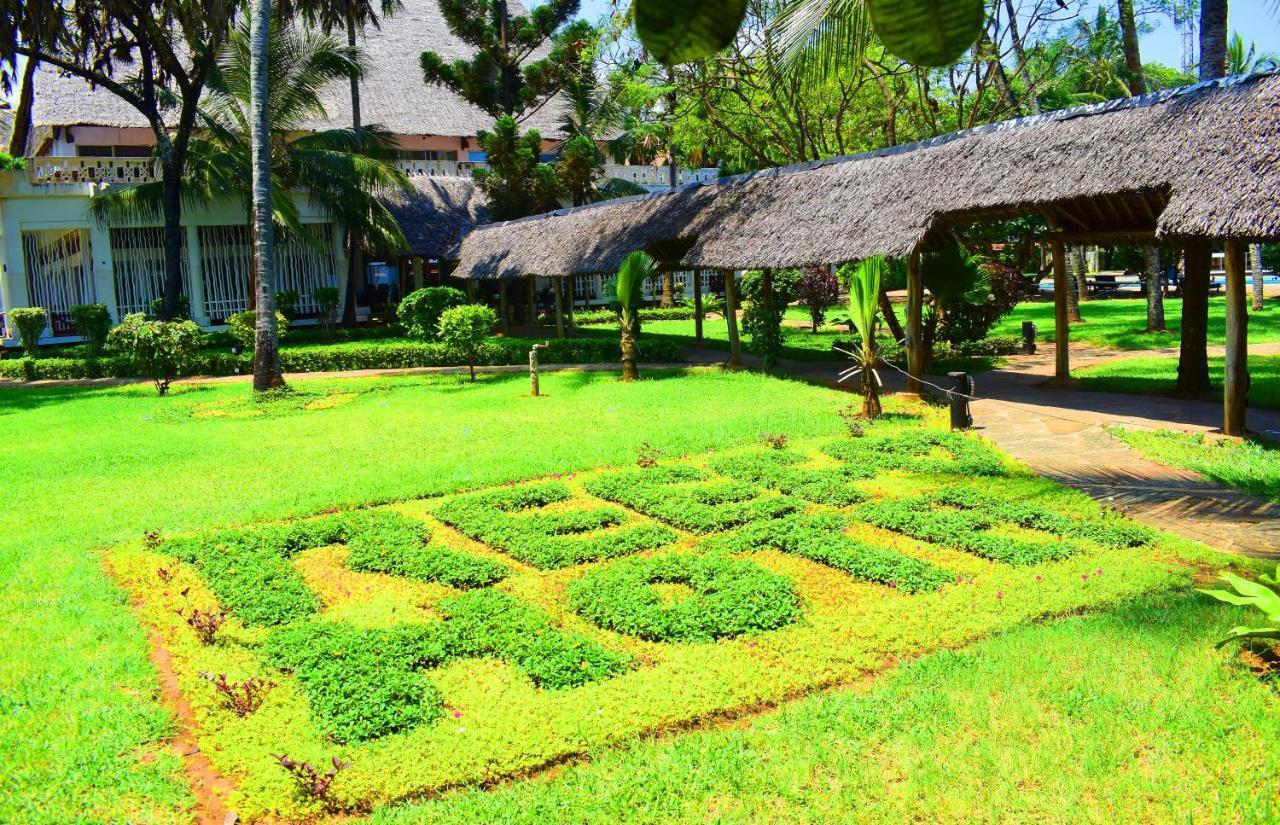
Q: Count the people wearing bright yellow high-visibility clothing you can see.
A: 0